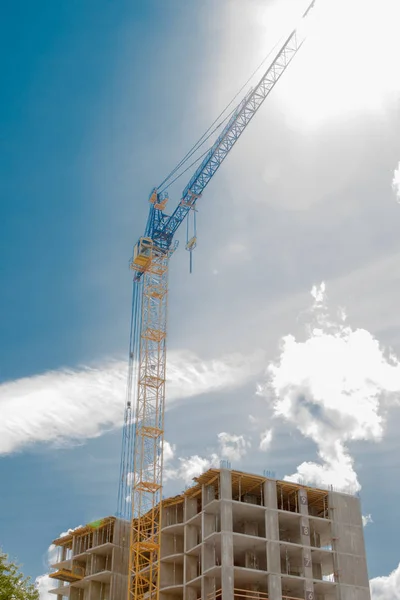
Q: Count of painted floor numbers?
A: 4